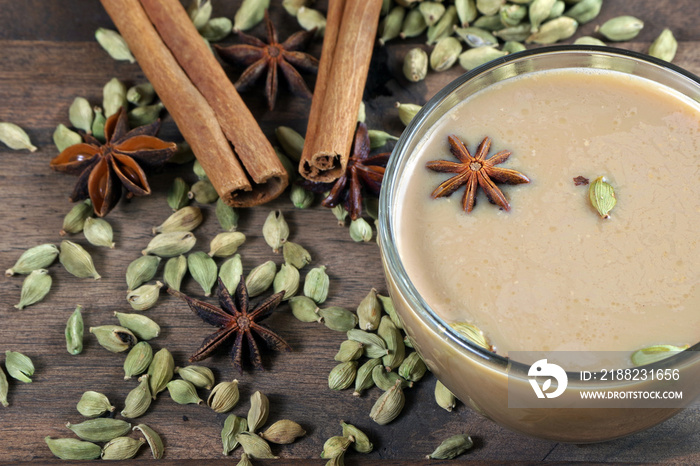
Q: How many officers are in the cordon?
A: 0